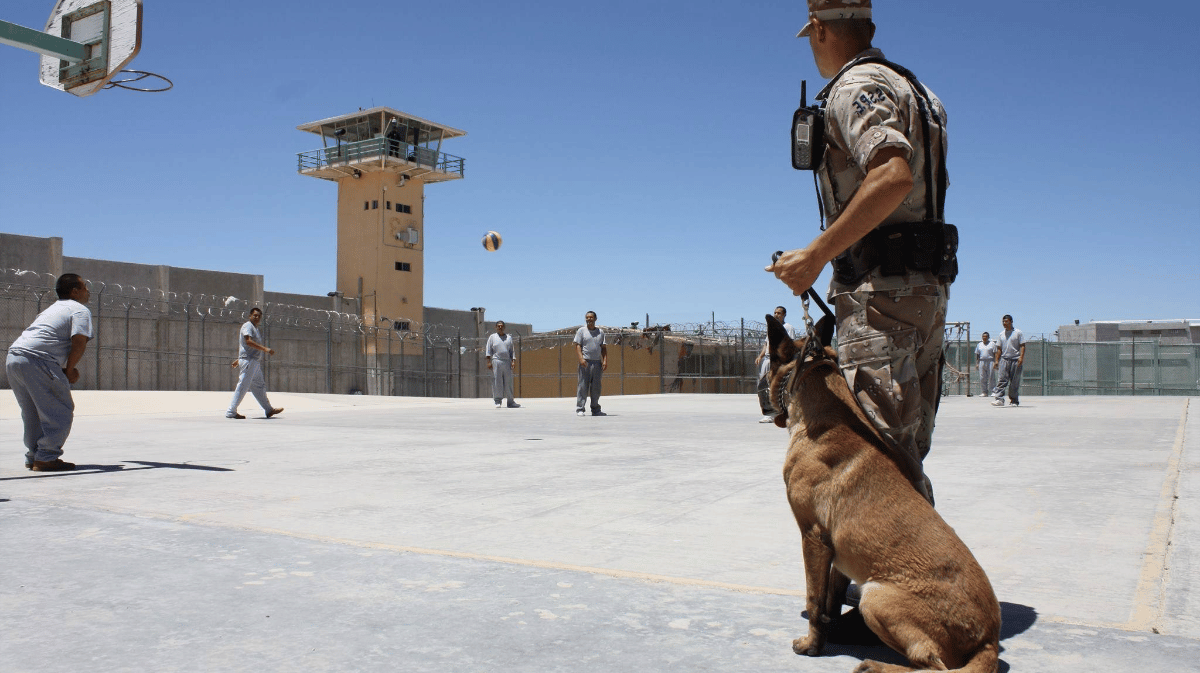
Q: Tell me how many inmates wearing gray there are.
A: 7